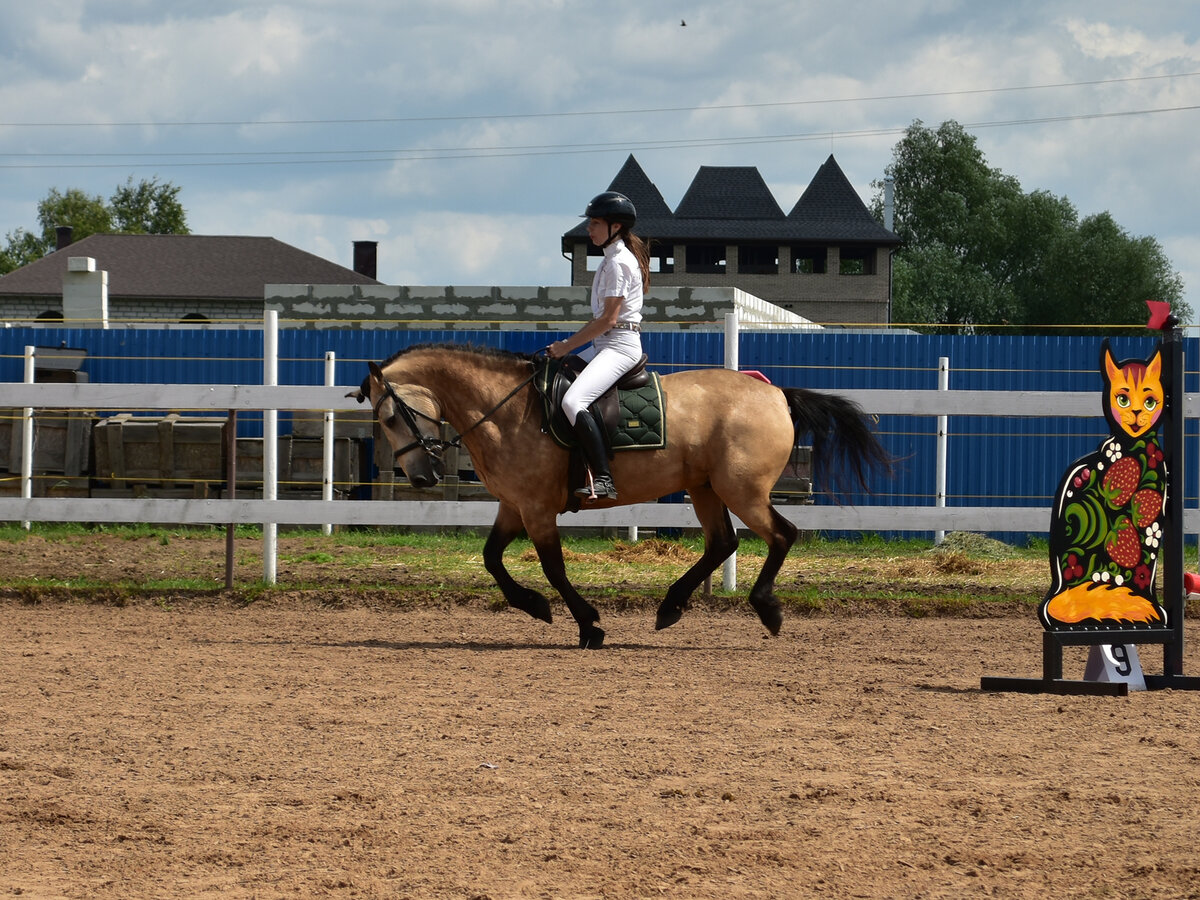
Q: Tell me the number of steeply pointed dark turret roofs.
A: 2